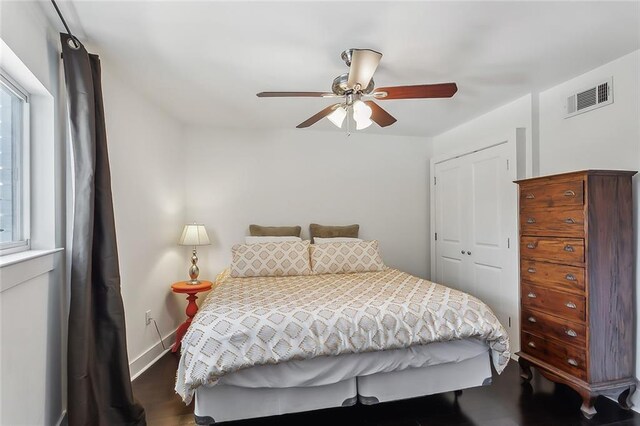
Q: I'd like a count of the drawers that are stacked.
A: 7